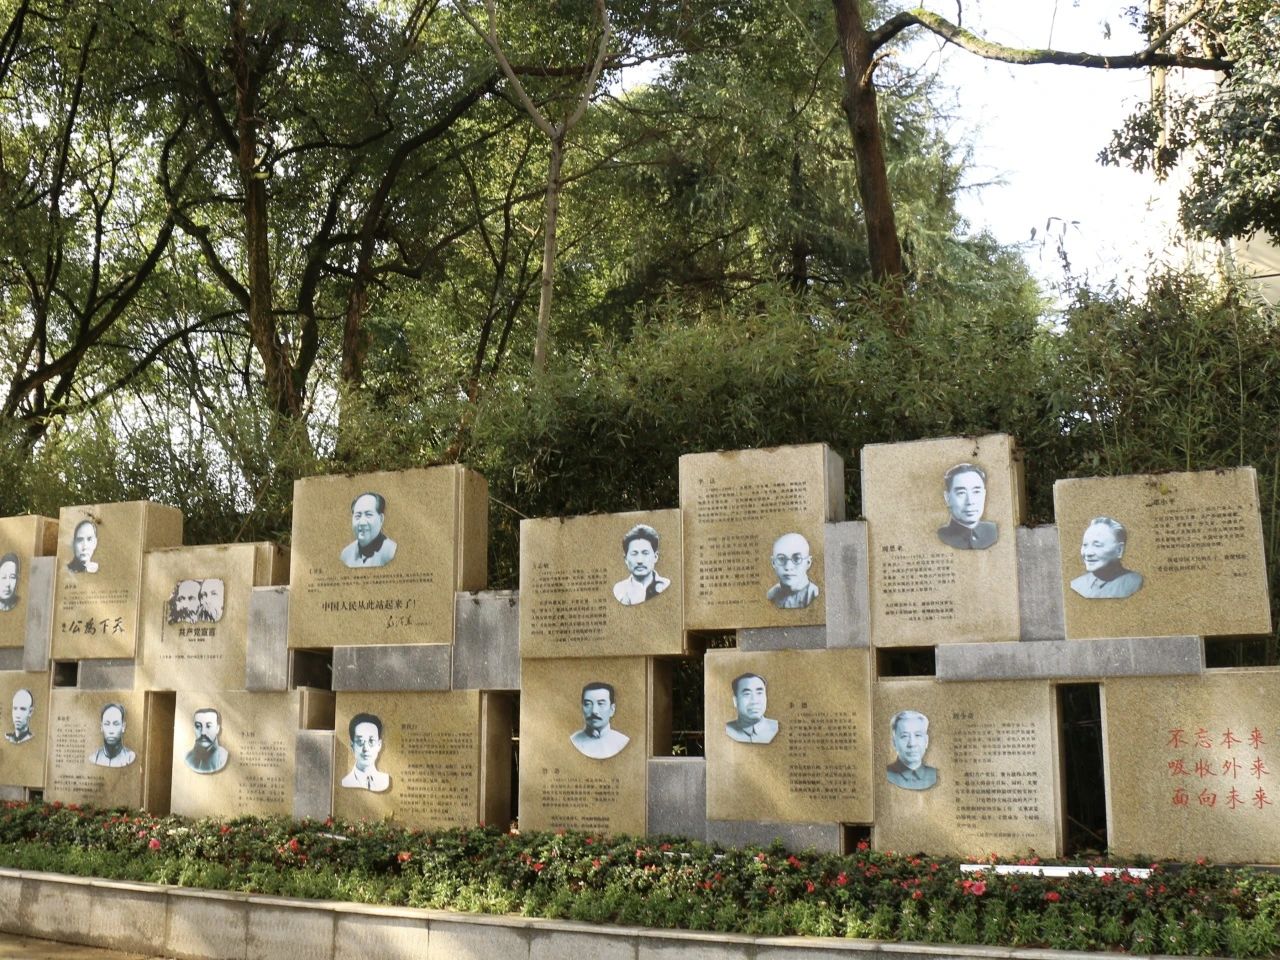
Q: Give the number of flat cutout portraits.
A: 15